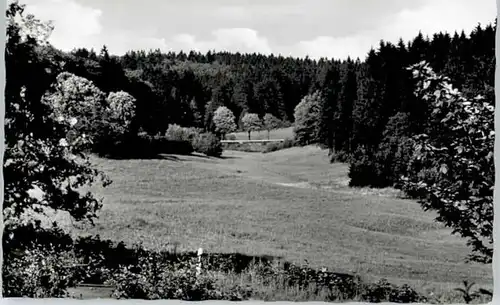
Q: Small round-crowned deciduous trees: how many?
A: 3